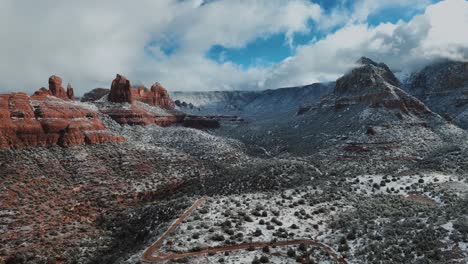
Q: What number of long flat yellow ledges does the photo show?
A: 0